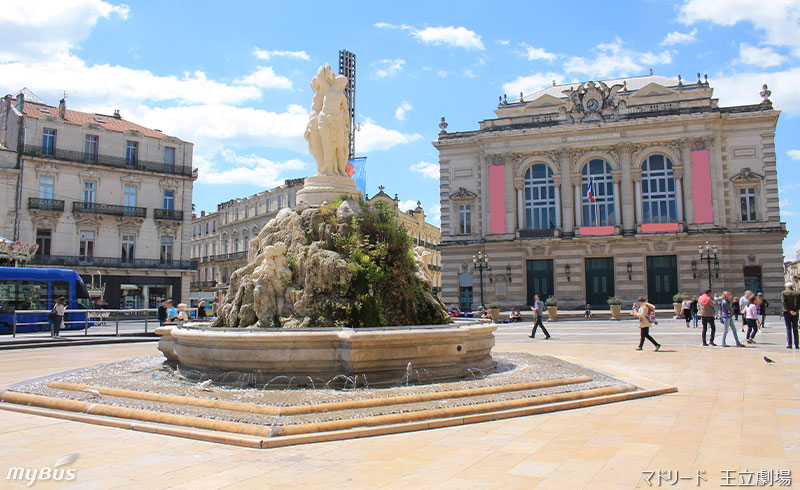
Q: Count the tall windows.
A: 3